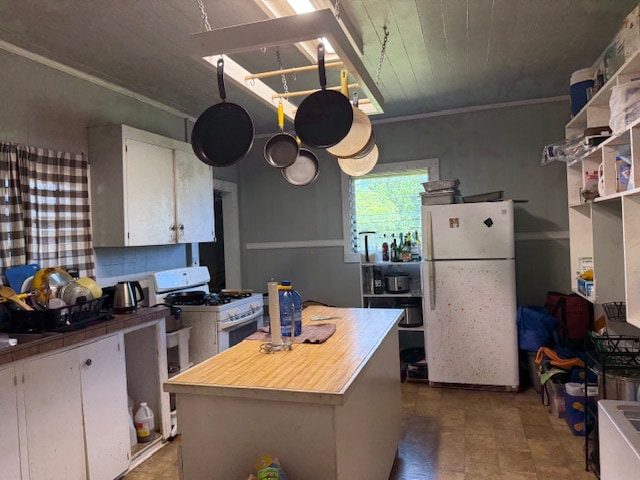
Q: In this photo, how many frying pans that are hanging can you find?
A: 7